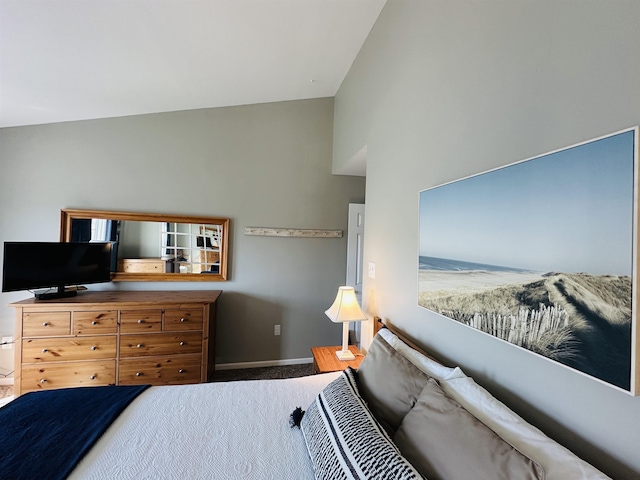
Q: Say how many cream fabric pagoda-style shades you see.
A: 1